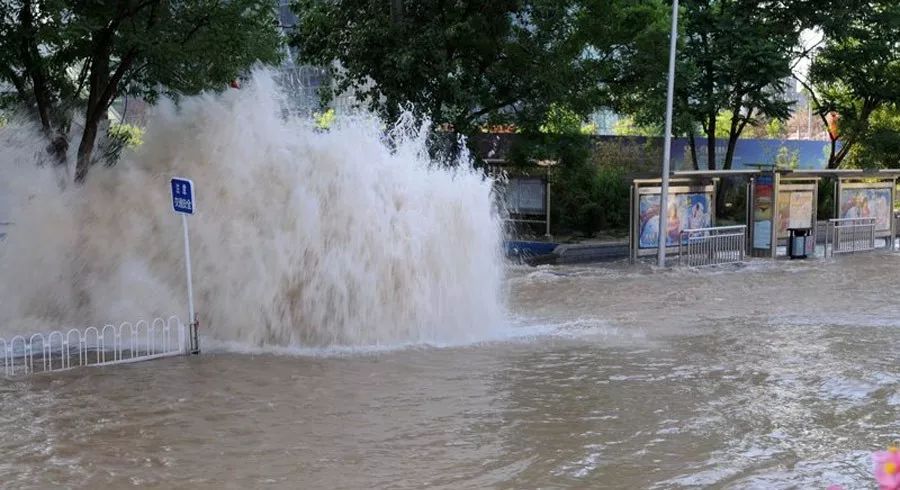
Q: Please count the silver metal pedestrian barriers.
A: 2